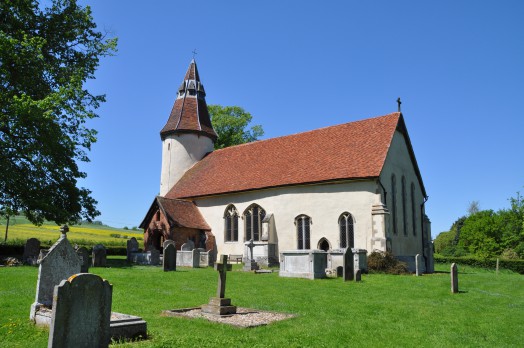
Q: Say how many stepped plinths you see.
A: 2